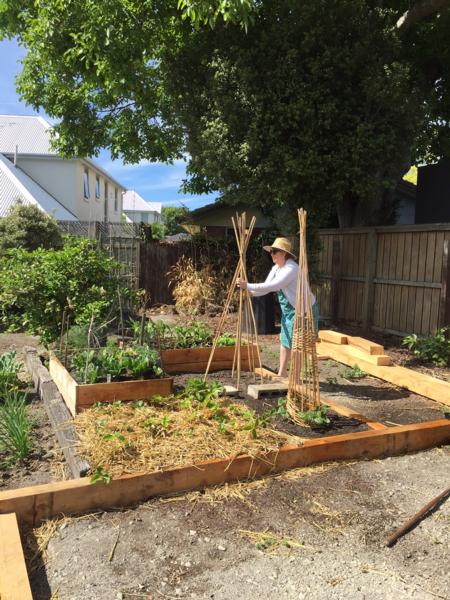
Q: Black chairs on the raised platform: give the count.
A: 0